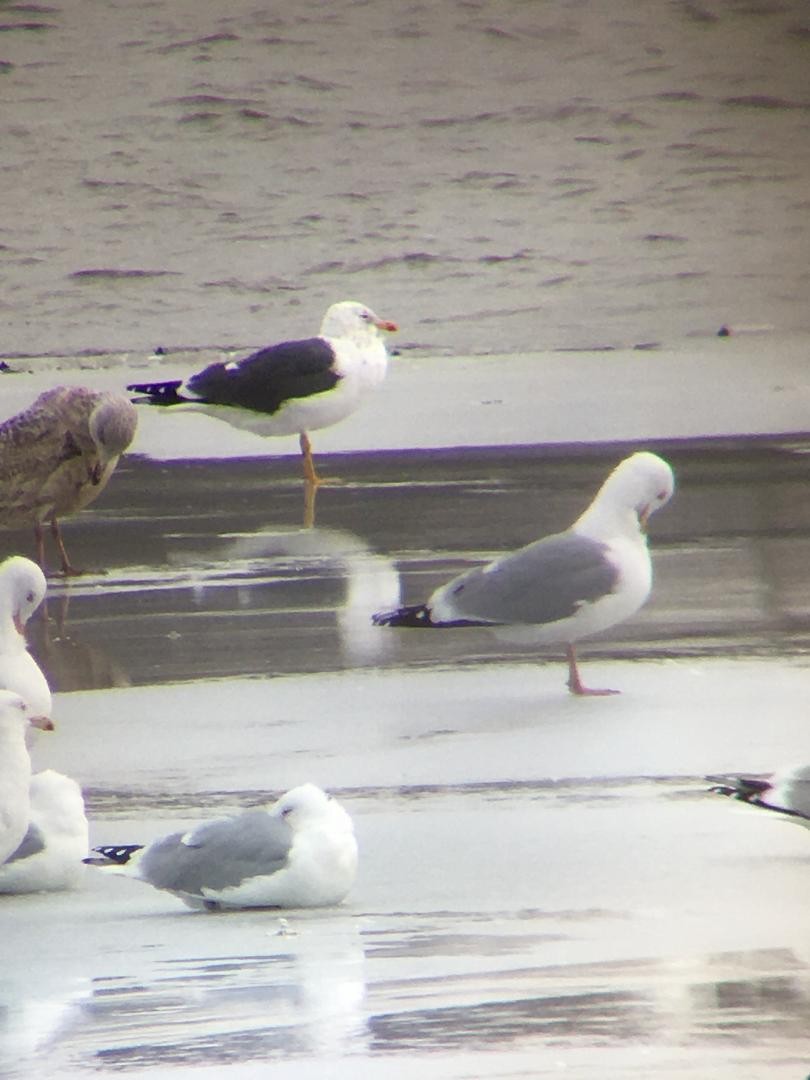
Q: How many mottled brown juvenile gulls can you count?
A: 1